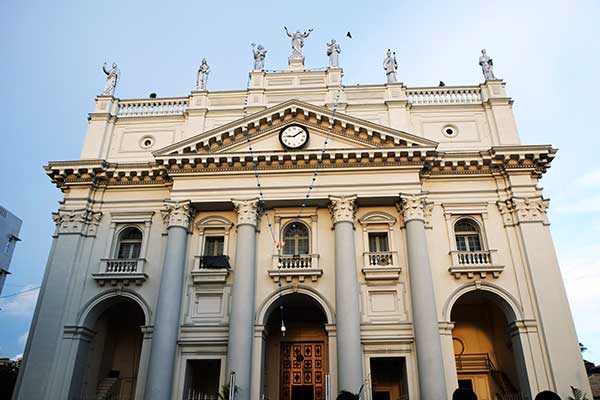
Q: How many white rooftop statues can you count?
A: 7